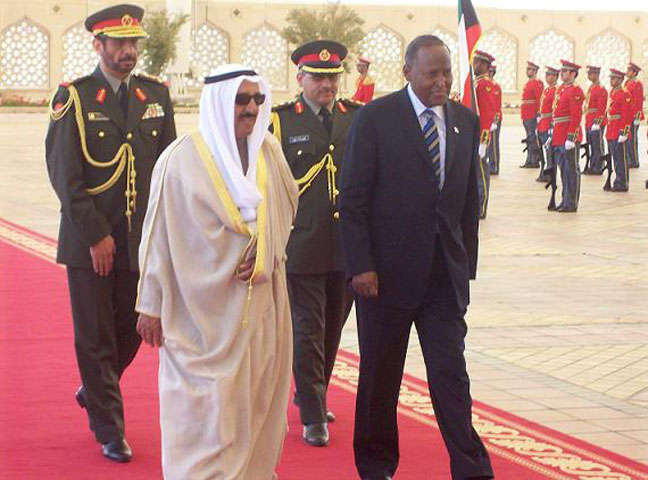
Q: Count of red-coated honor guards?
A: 9